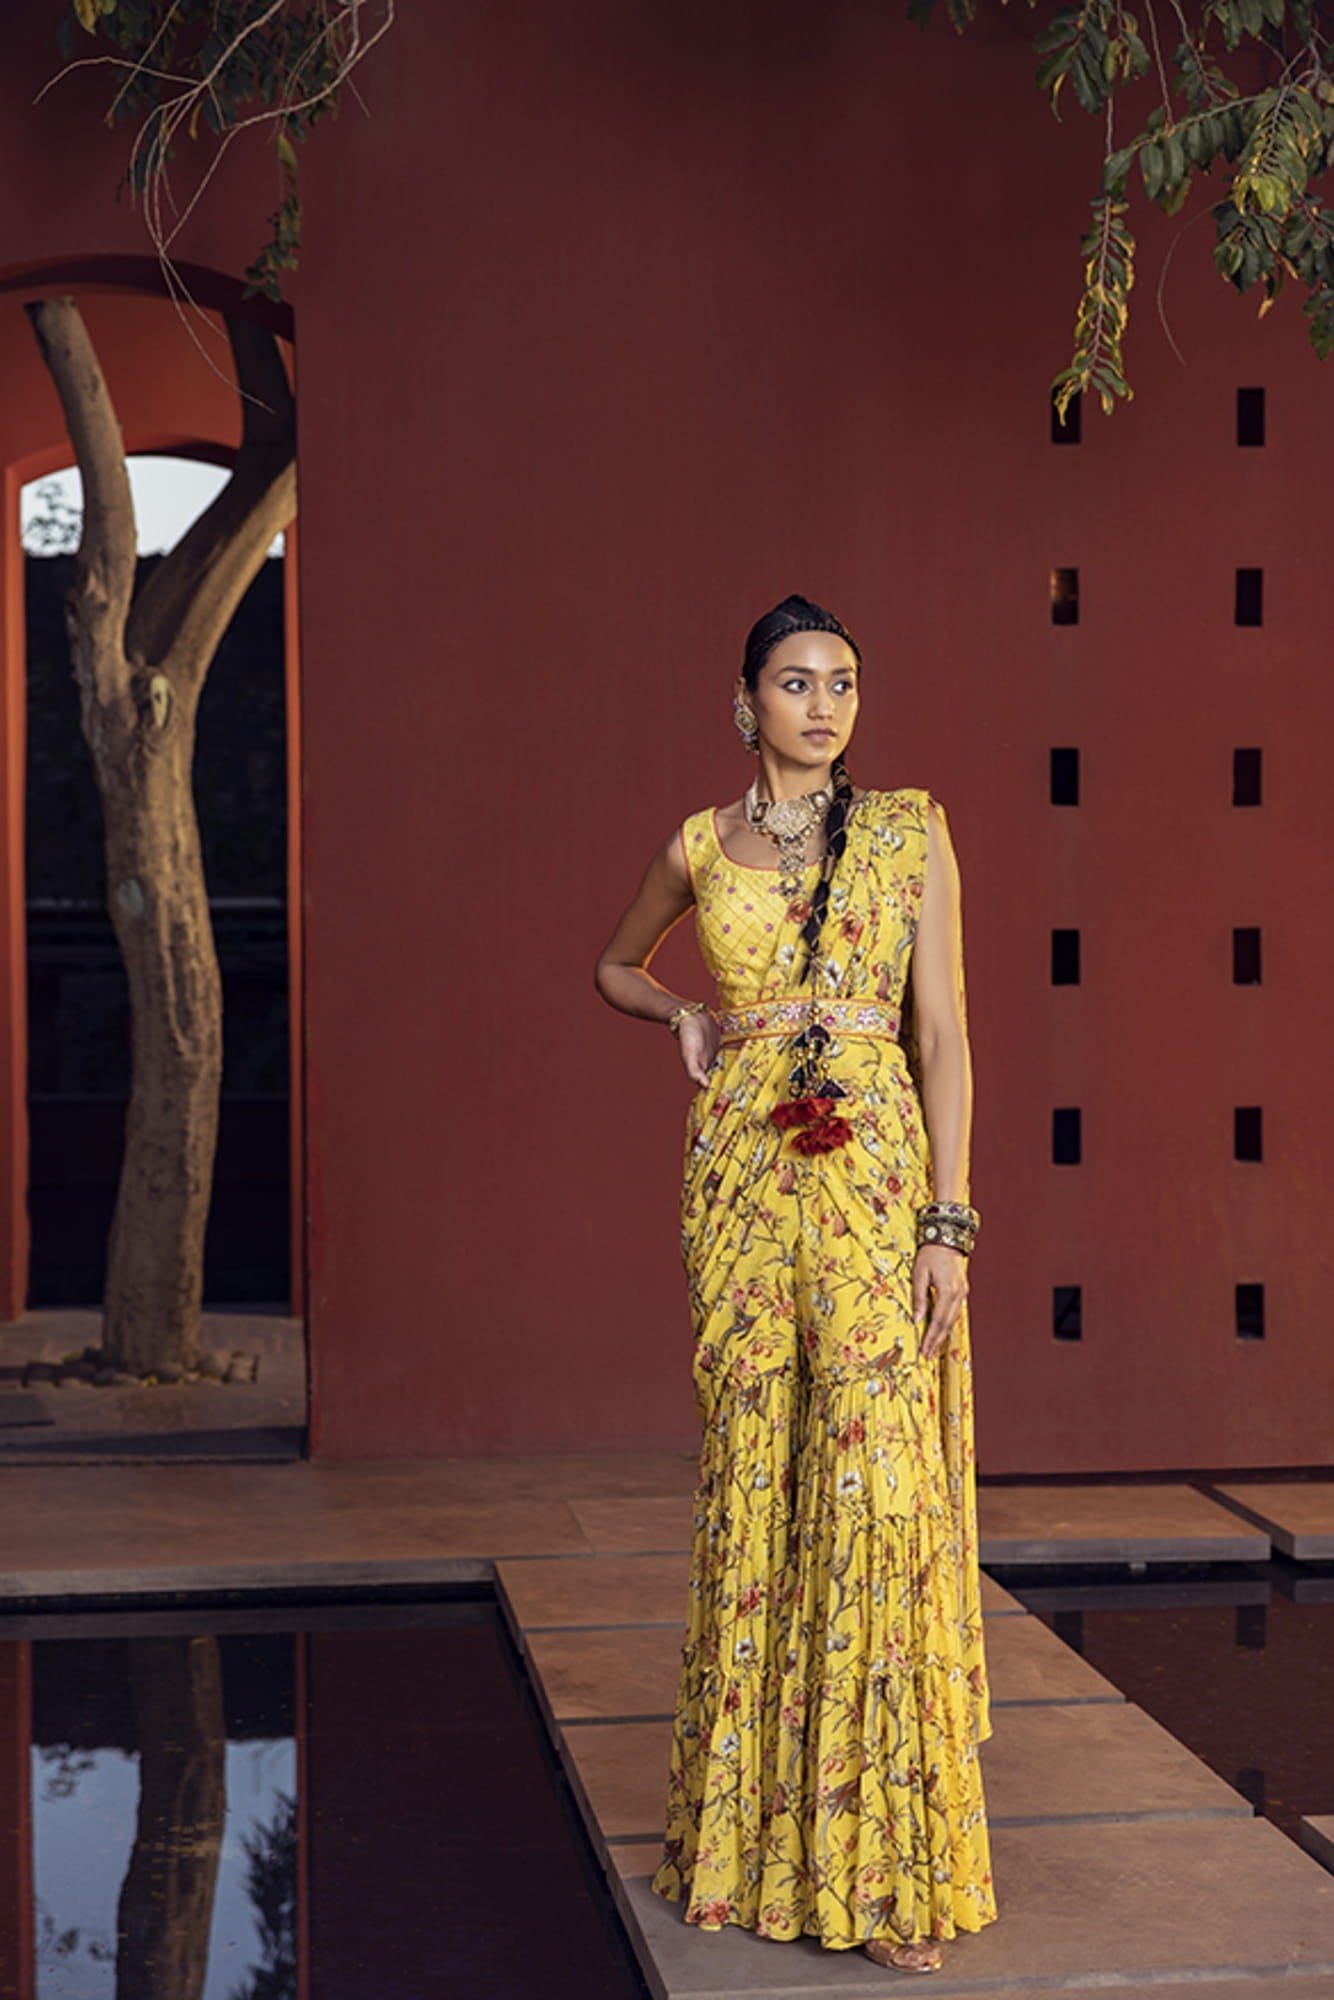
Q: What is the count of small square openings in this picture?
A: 12